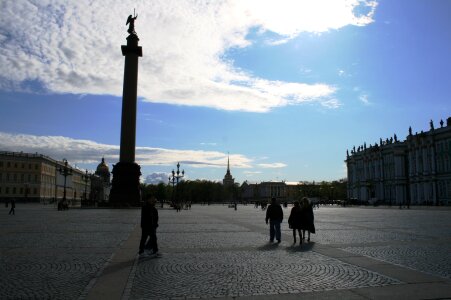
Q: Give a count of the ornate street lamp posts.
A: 4